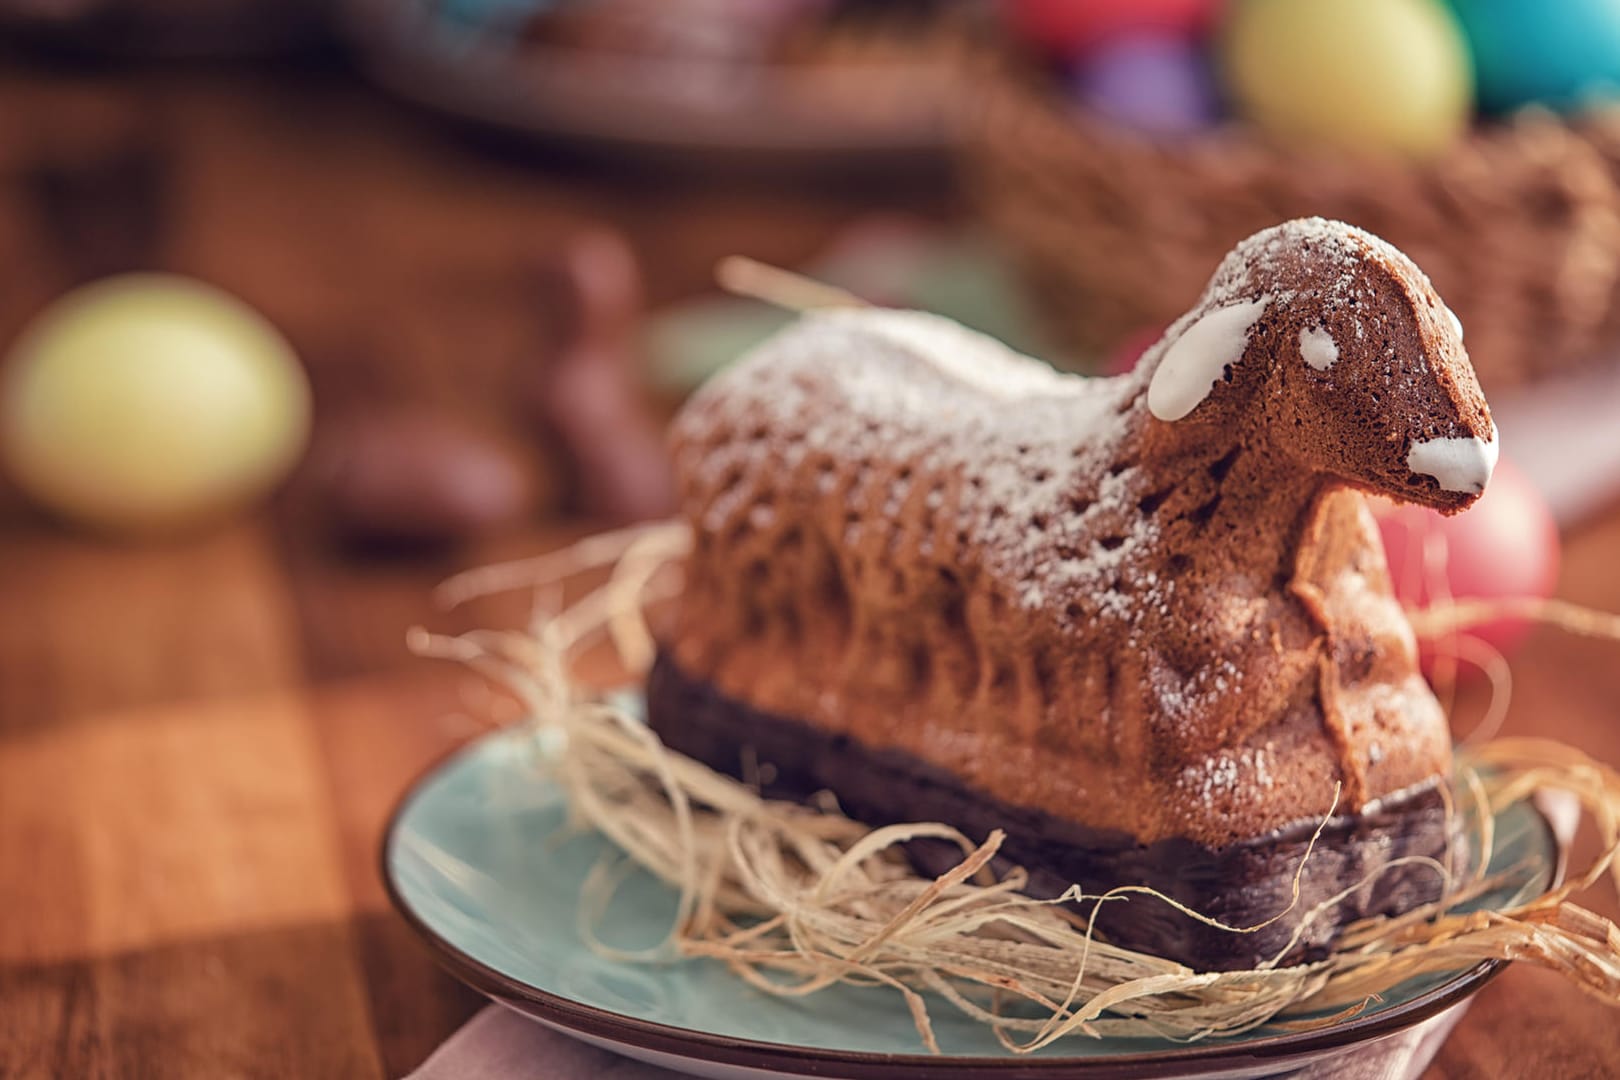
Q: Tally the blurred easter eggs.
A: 6